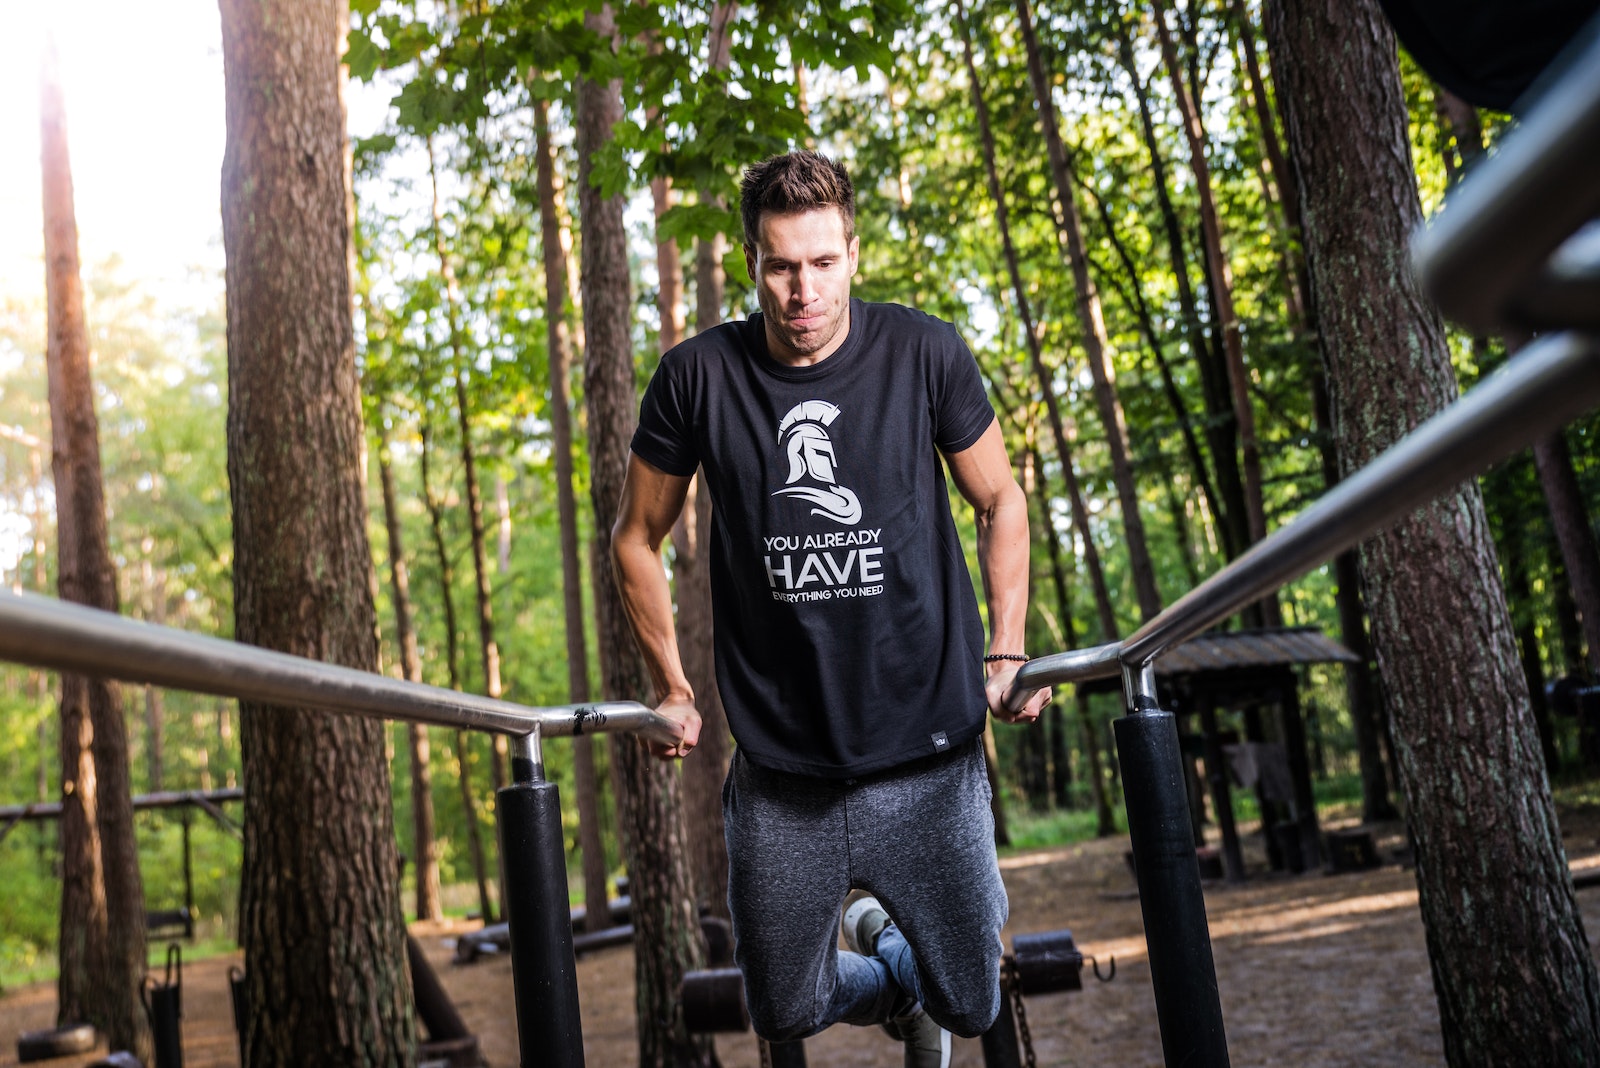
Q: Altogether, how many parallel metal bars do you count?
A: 2